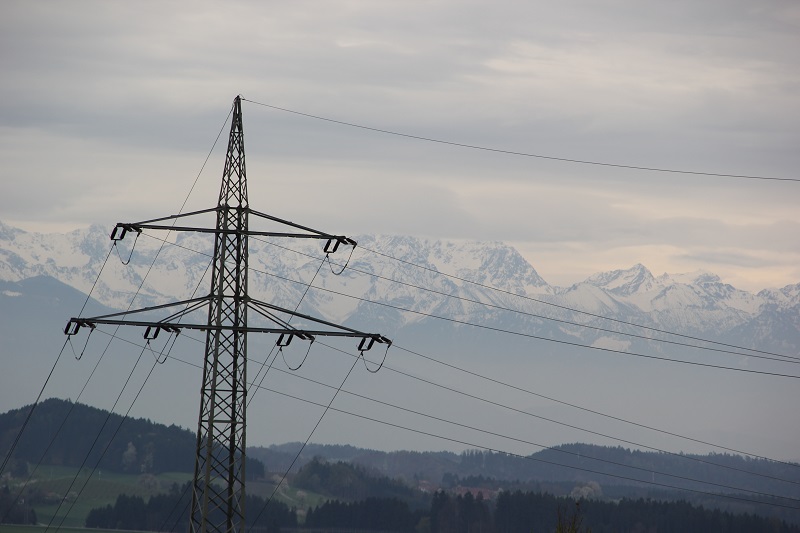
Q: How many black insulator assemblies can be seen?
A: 6